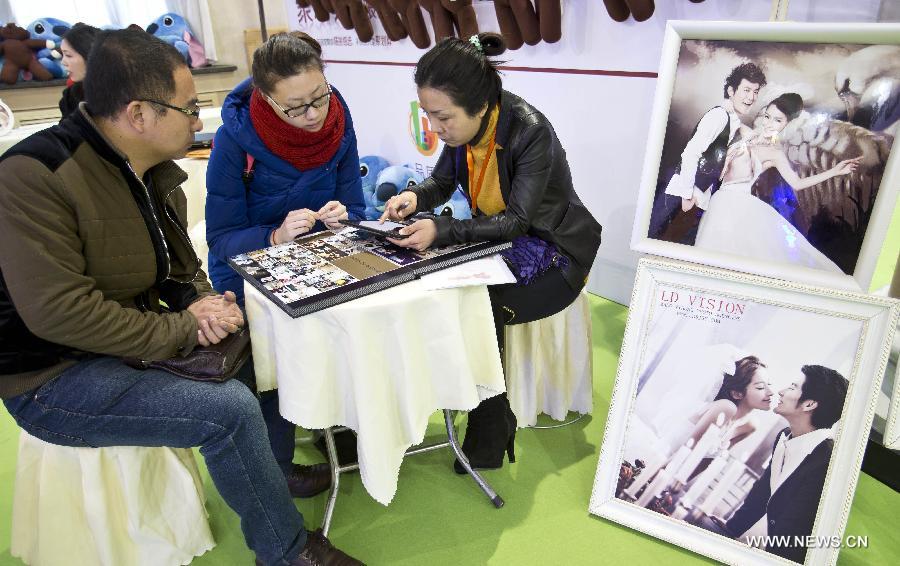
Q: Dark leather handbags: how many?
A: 1